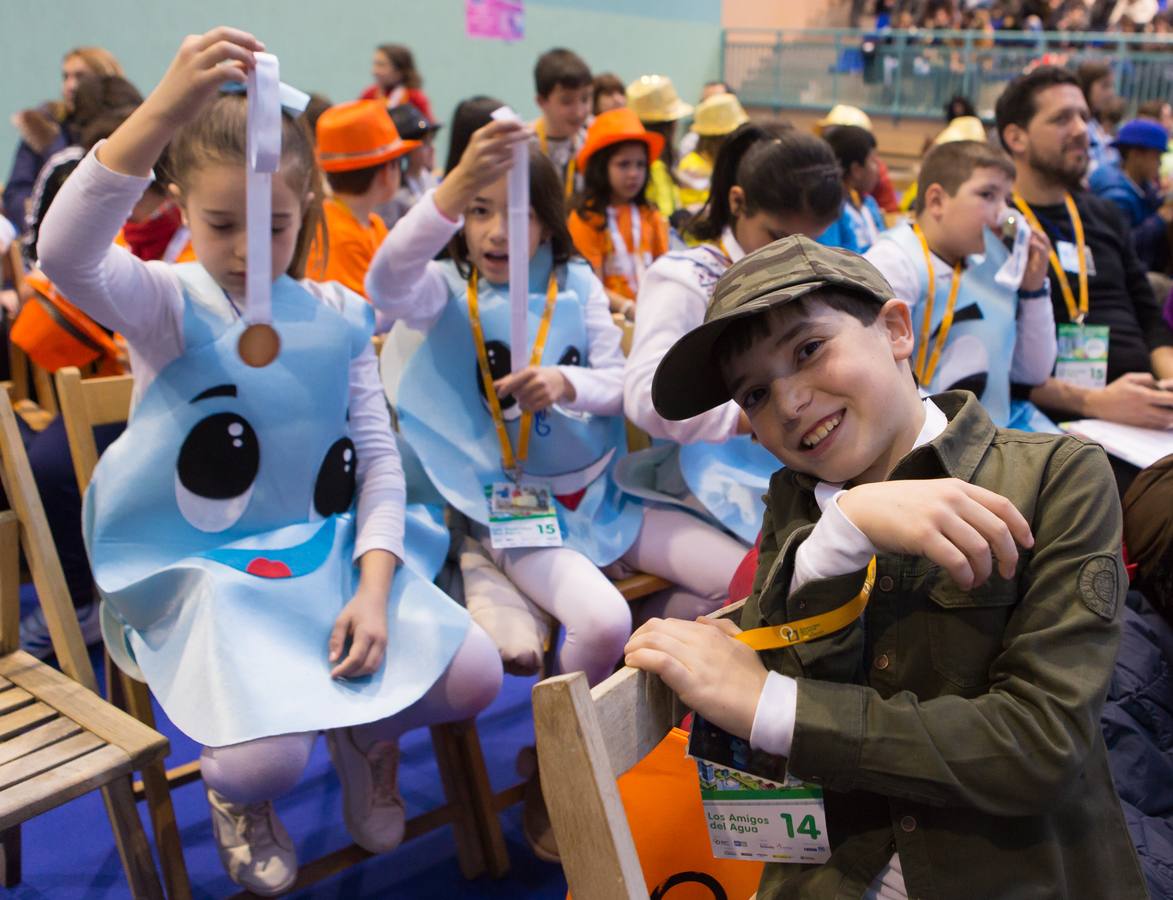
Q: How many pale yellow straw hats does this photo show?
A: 4